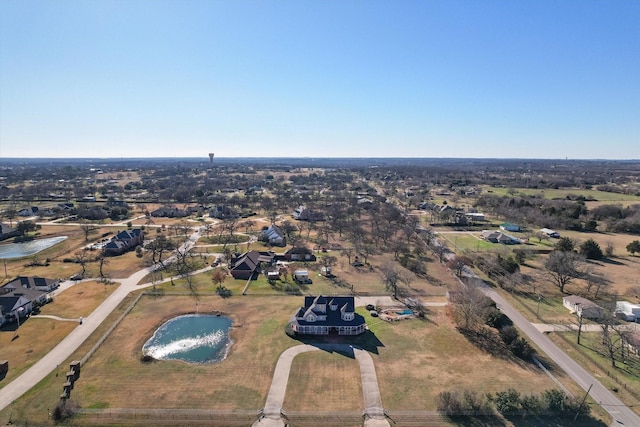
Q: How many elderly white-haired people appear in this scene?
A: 0